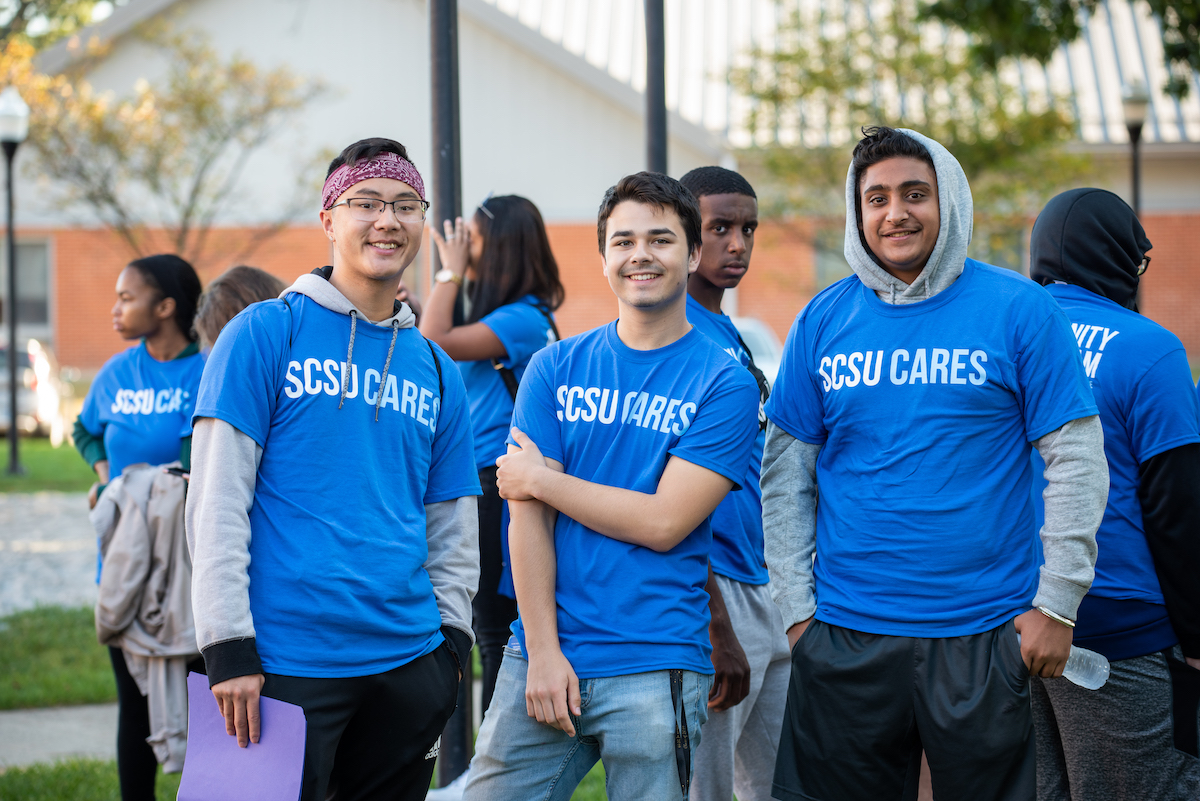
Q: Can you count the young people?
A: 8